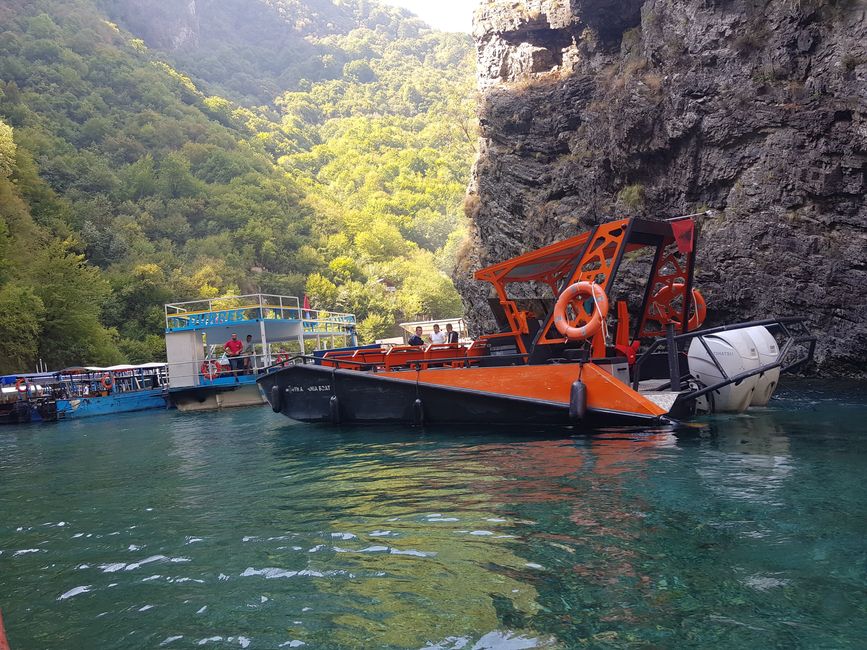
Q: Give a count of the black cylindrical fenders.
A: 4